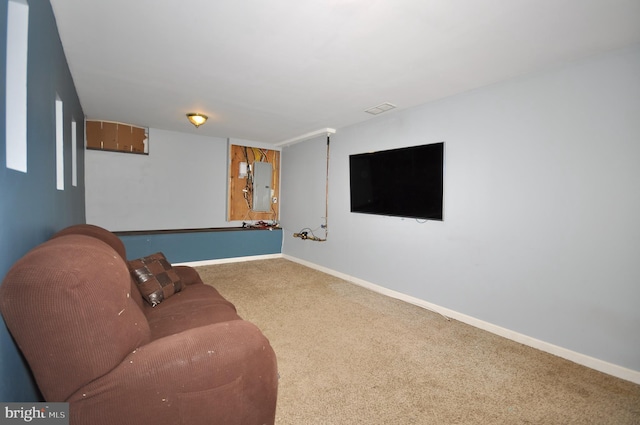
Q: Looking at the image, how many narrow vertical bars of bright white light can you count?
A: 3